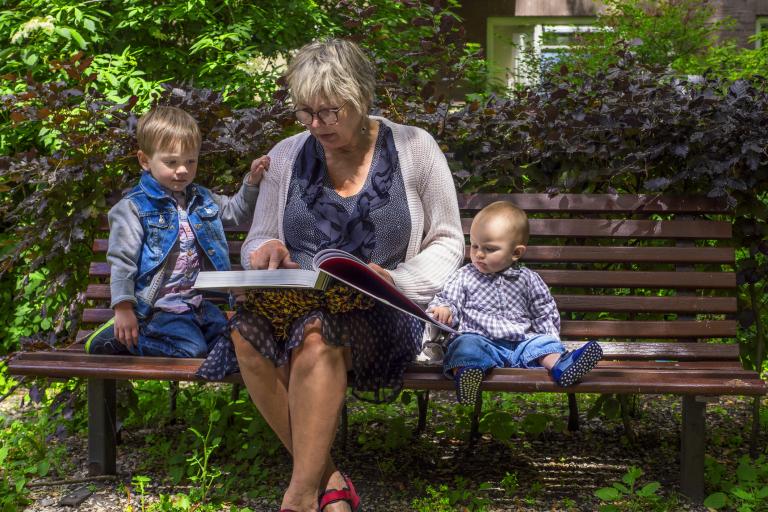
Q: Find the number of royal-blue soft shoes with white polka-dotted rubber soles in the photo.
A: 2